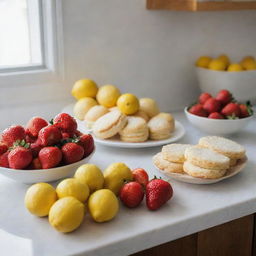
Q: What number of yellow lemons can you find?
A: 14